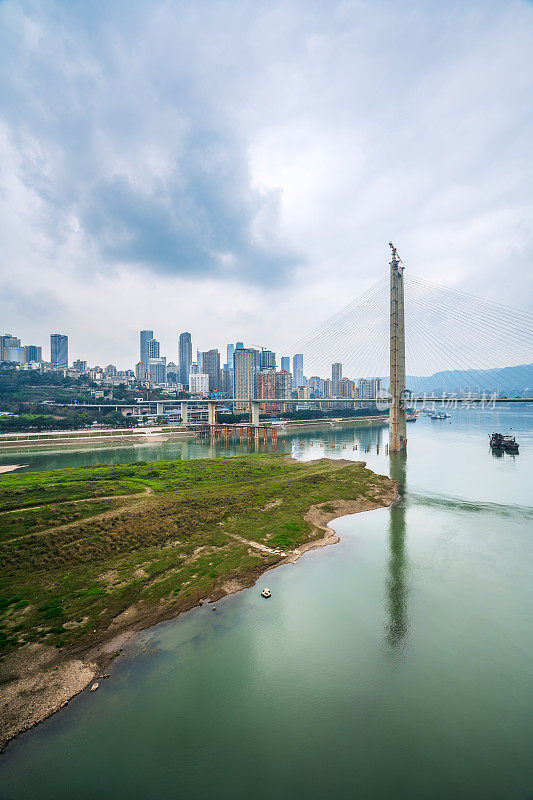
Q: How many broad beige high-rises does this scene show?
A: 1